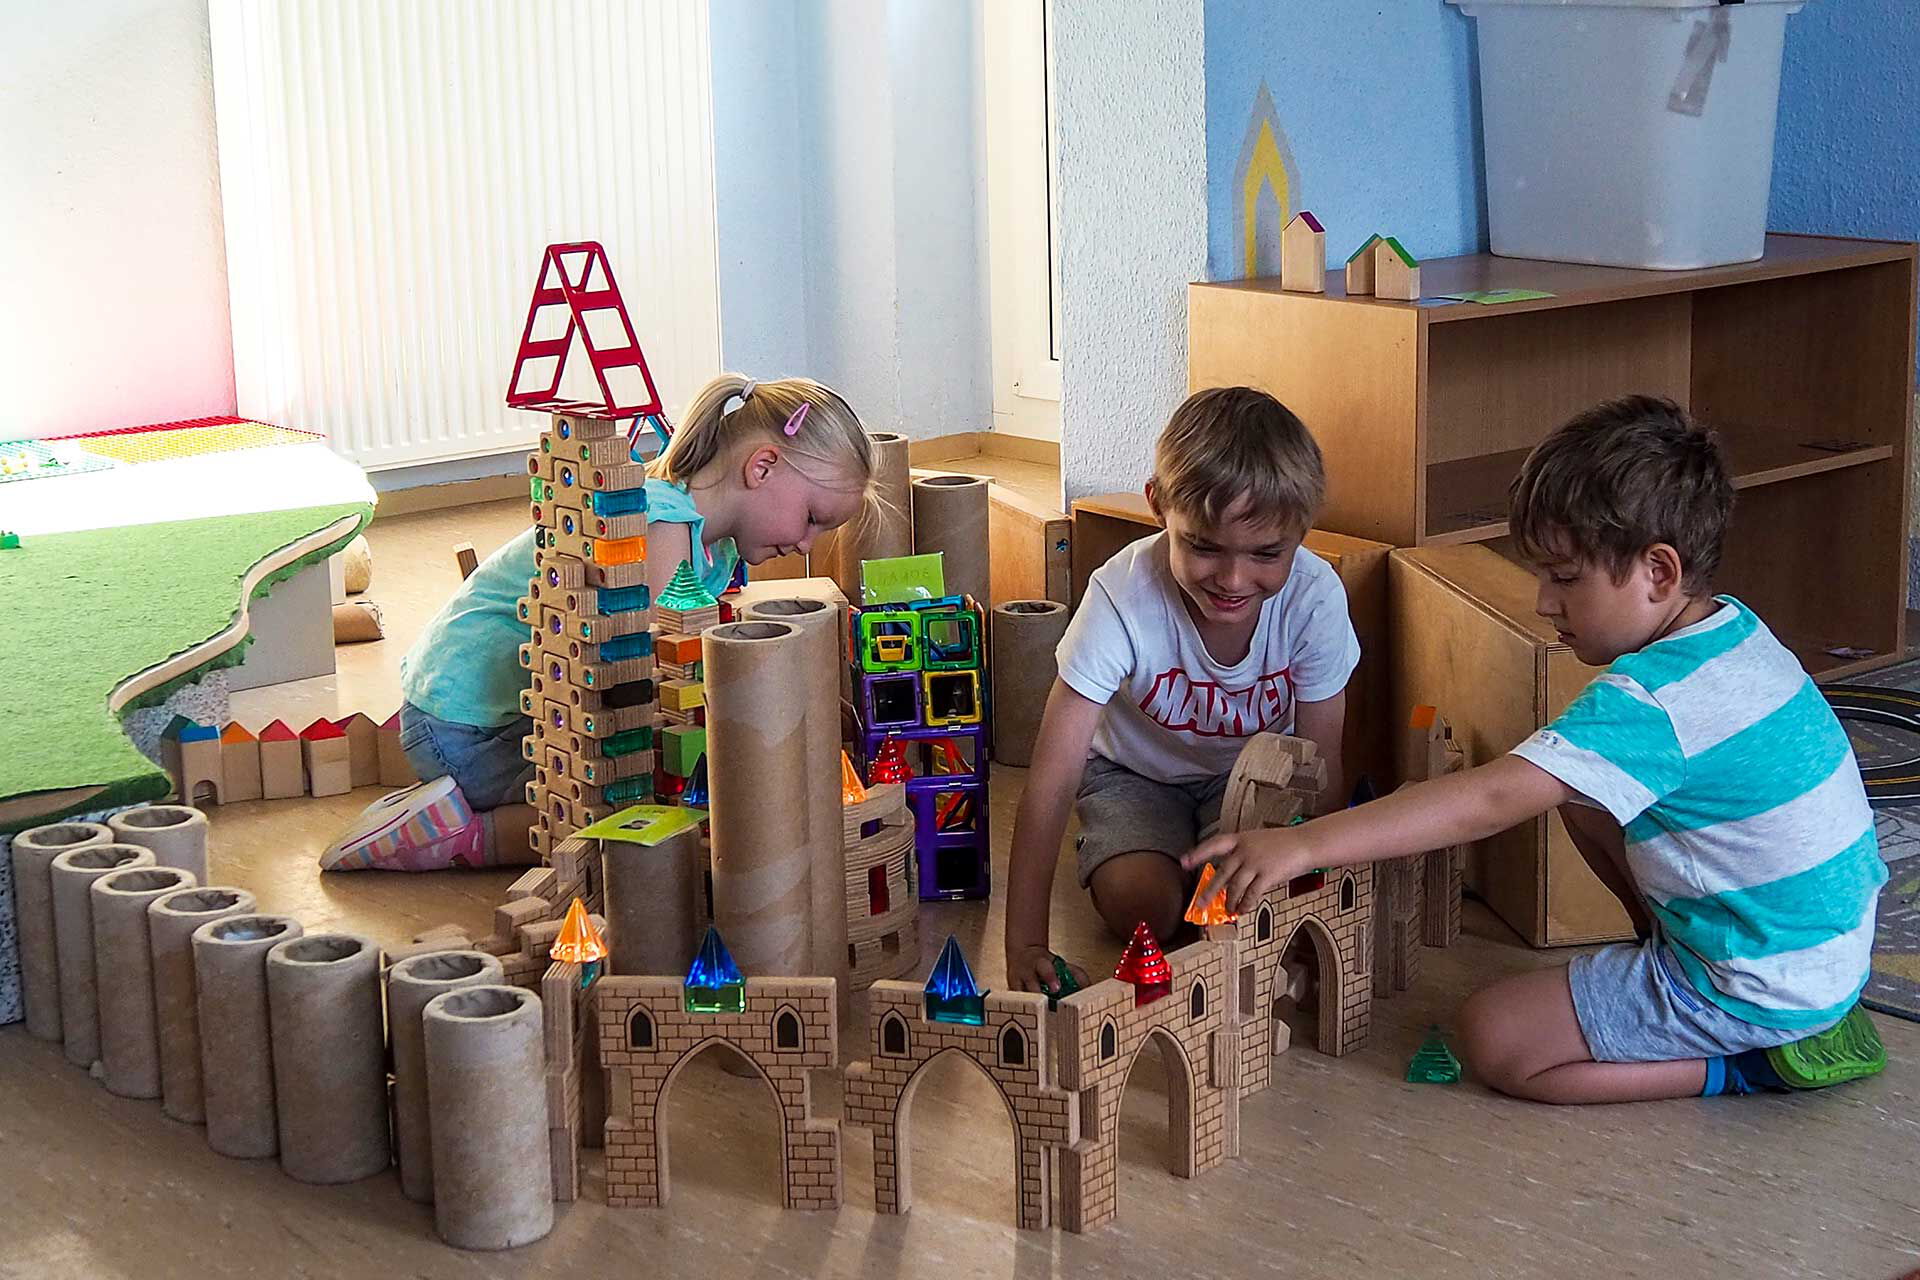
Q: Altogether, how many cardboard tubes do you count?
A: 15